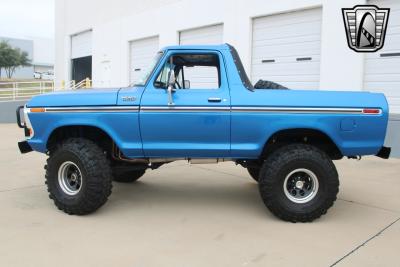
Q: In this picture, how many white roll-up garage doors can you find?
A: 5